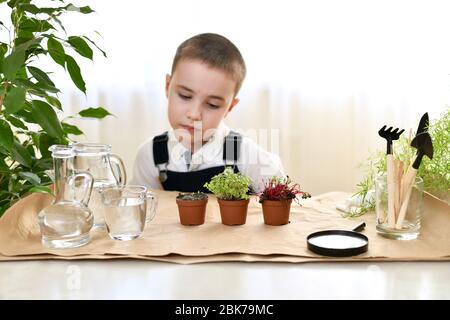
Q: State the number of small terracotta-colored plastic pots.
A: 3